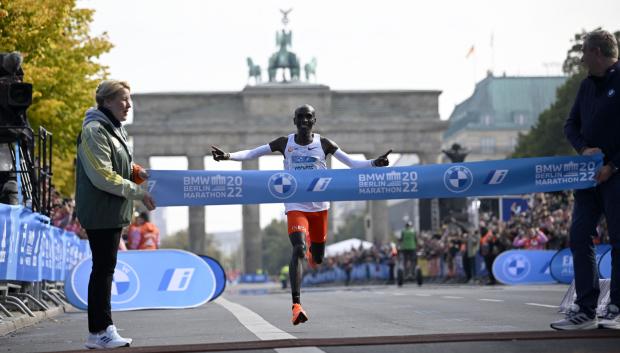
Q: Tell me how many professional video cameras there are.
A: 1